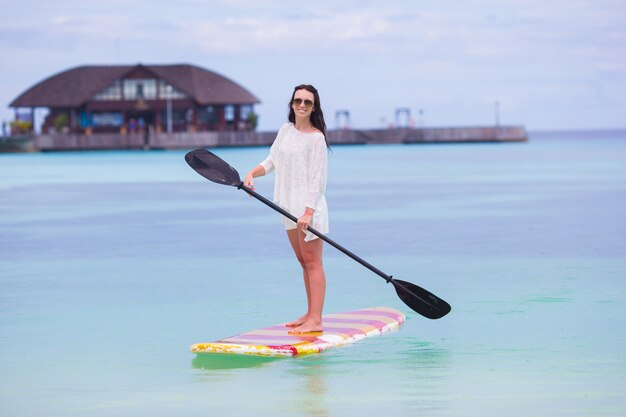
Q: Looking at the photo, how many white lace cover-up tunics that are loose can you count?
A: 1